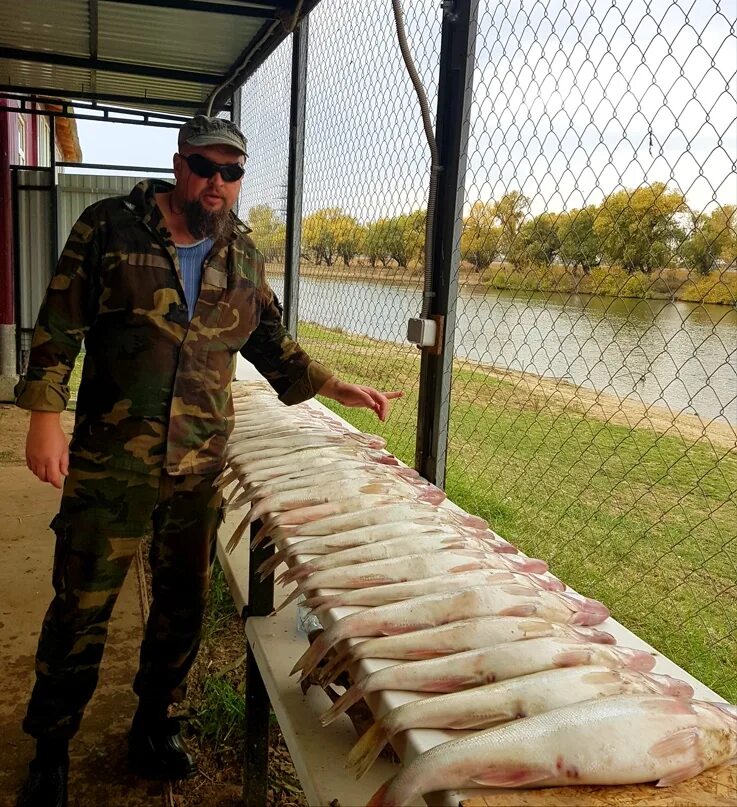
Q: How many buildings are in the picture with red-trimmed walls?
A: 1